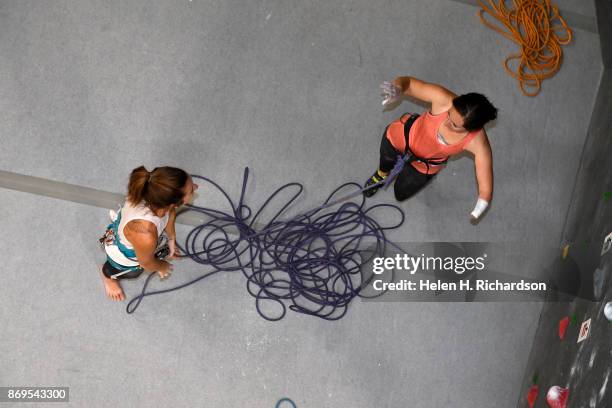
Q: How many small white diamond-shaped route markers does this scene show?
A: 2